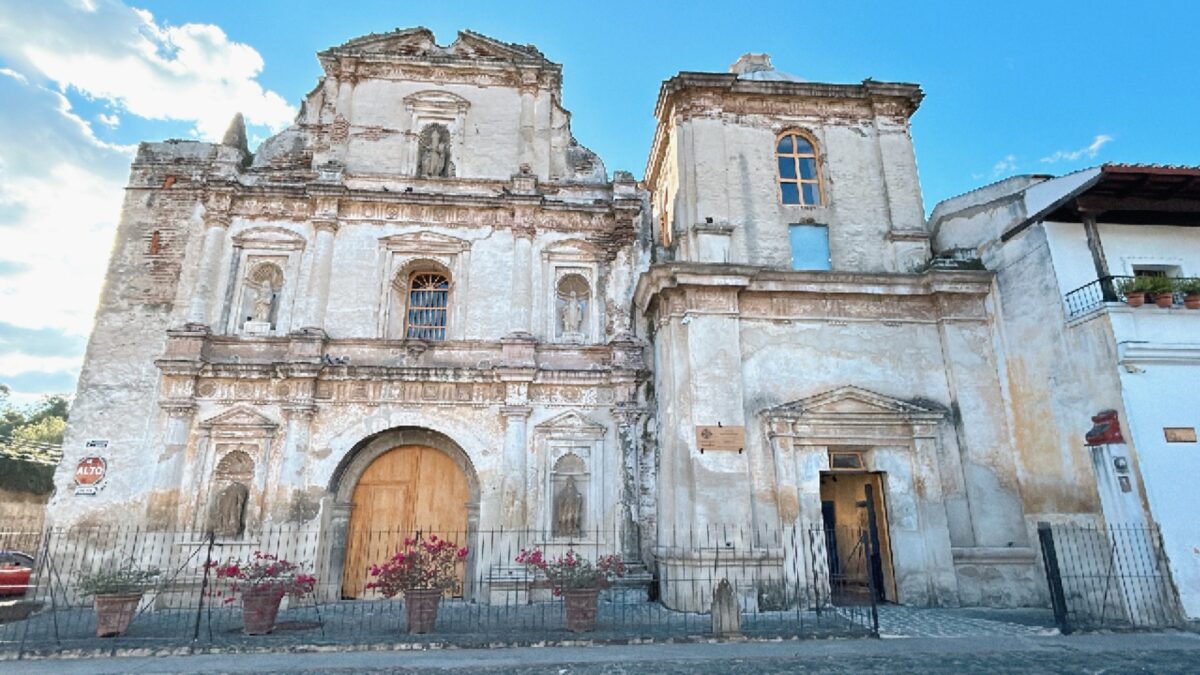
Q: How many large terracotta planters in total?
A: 4